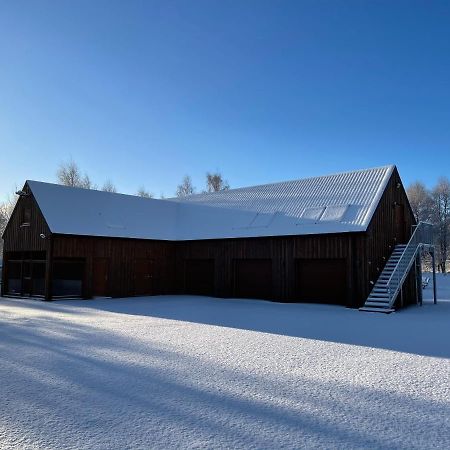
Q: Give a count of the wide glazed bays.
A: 2